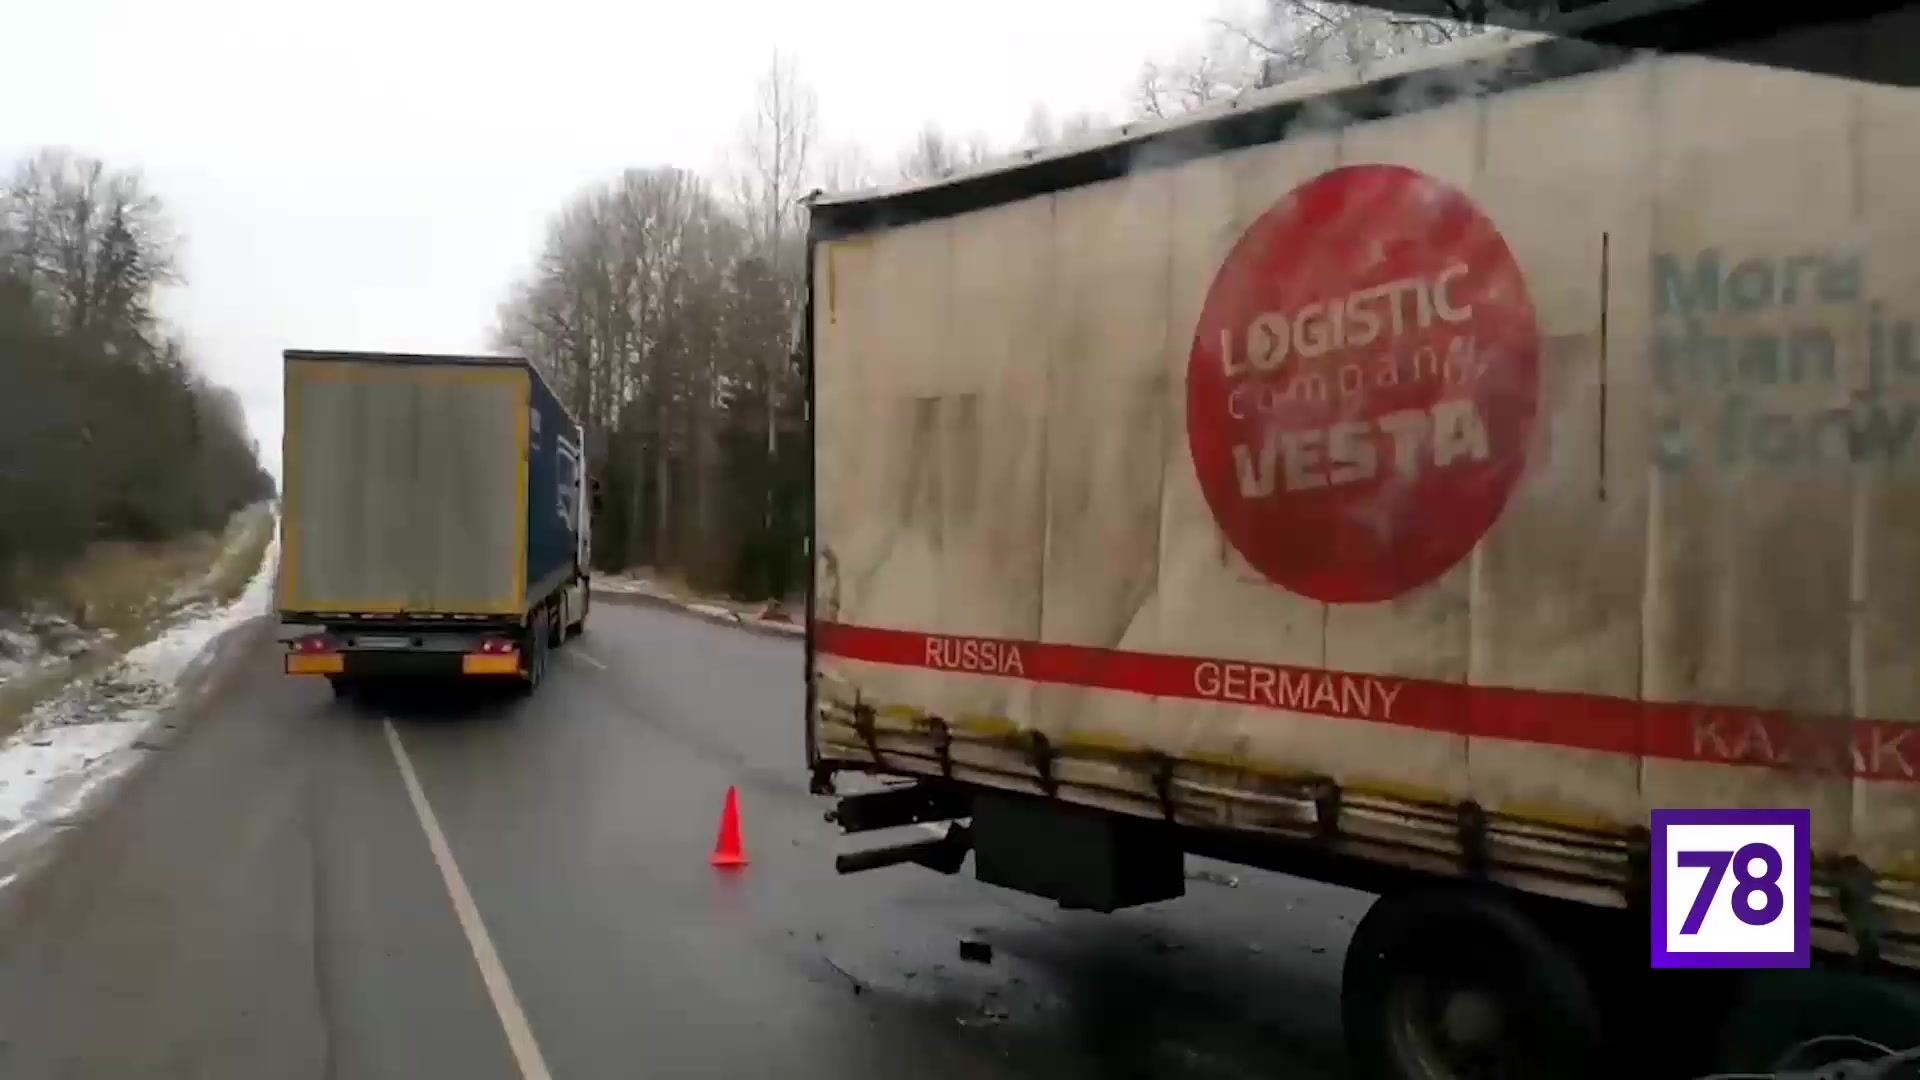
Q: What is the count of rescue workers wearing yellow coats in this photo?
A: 0